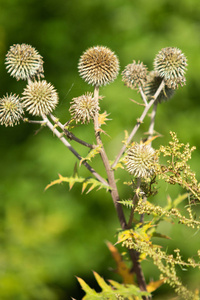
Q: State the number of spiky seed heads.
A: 9